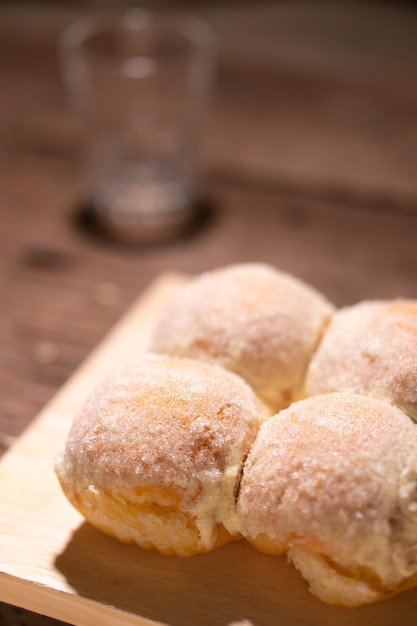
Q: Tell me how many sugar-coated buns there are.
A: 4